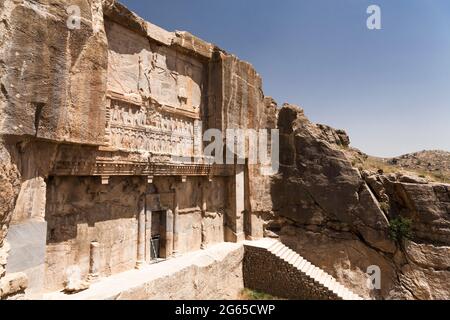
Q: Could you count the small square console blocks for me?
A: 4